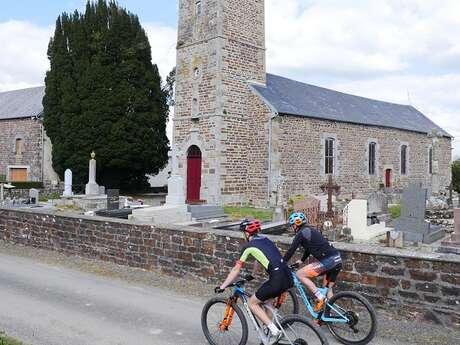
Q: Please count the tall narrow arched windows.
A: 4